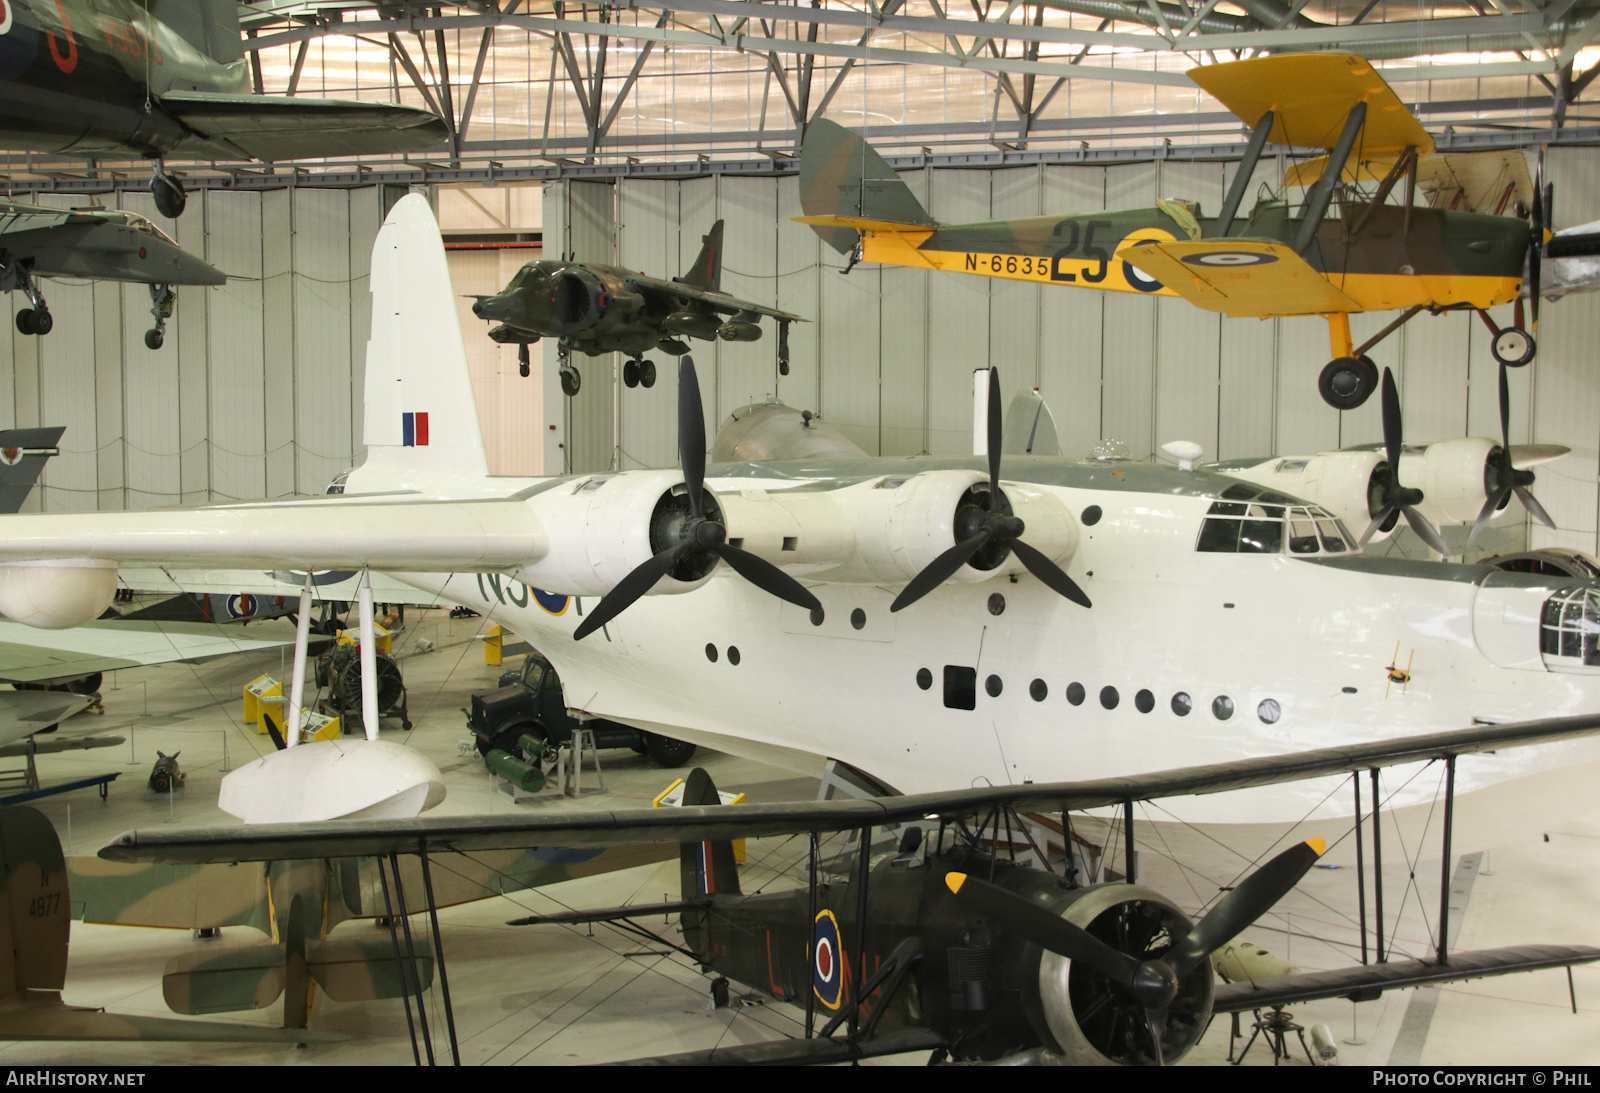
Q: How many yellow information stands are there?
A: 5